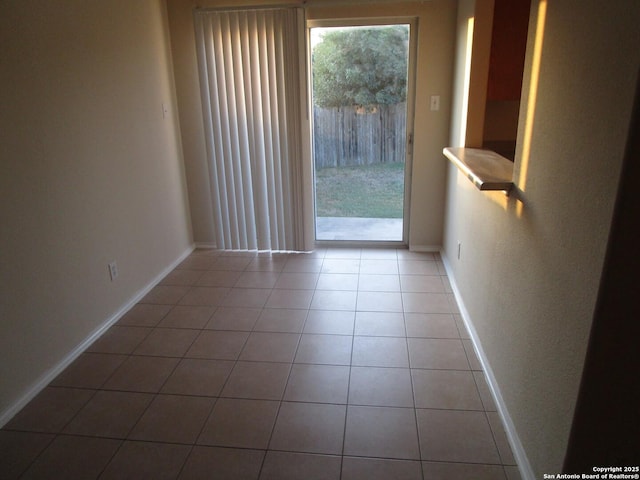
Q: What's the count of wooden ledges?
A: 1